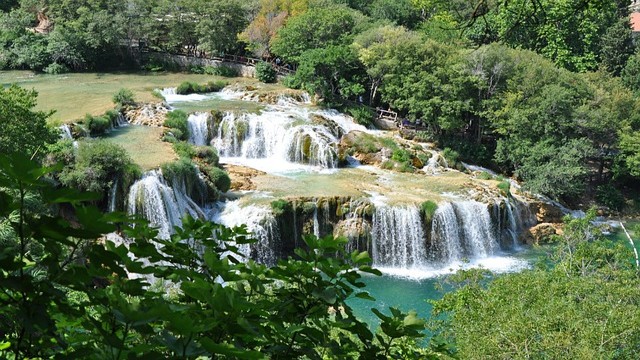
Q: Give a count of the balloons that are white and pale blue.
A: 0